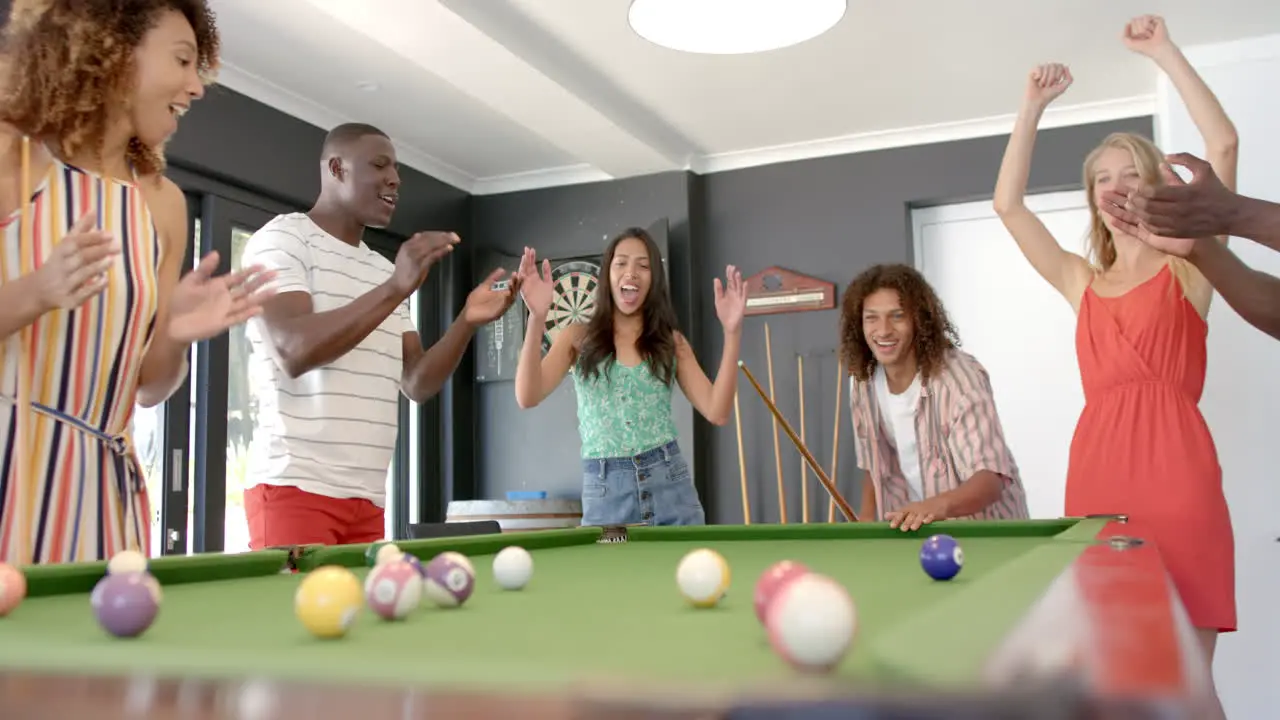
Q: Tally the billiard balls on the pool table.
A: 13